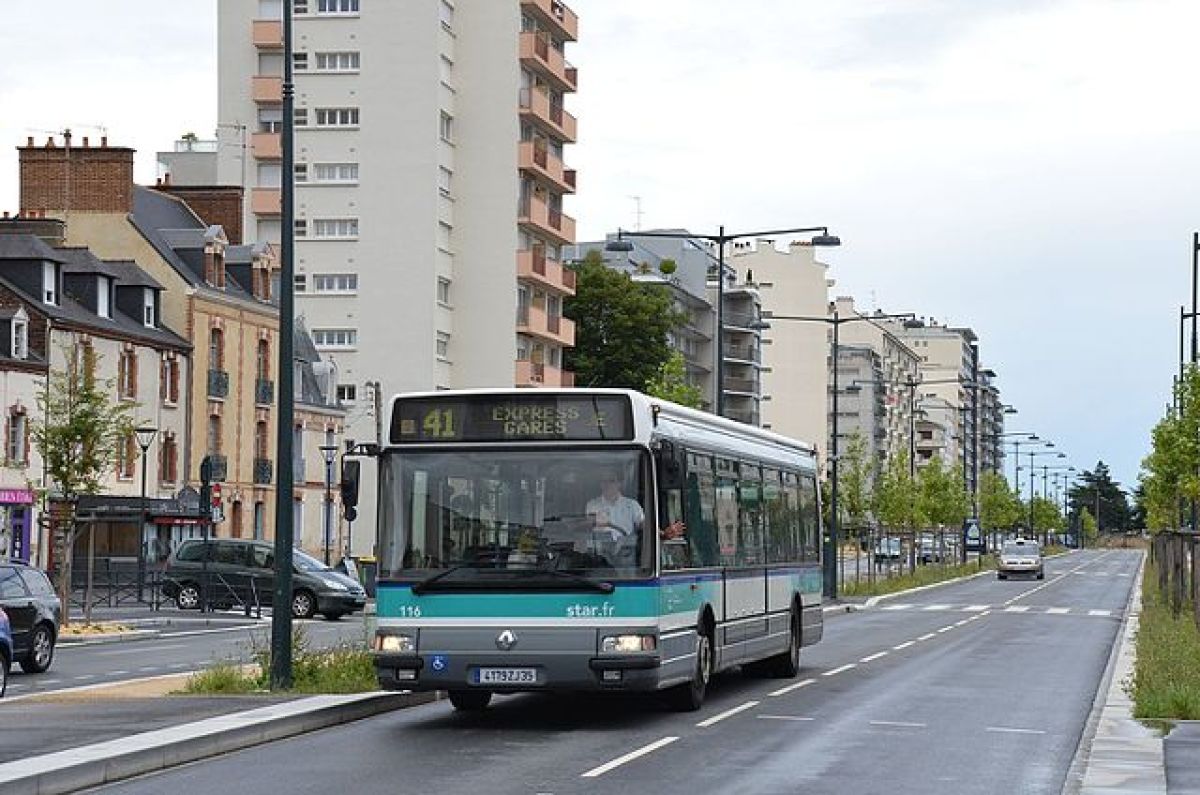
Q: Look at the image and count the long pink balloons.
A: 0